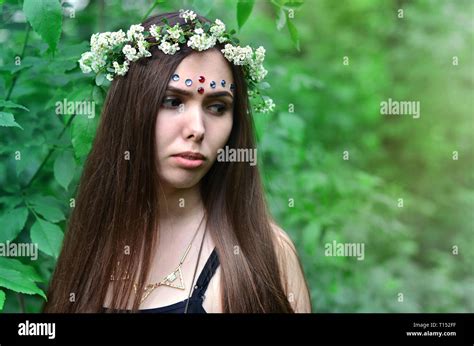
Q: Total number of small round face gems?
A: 7